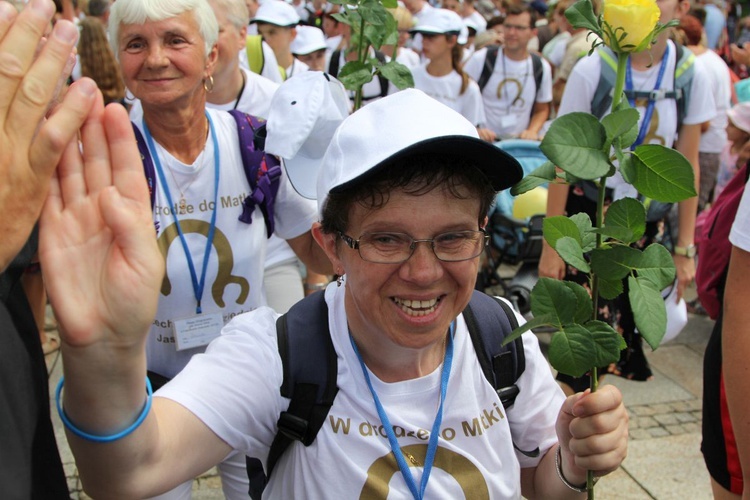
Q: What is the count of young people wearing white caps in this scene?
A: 3